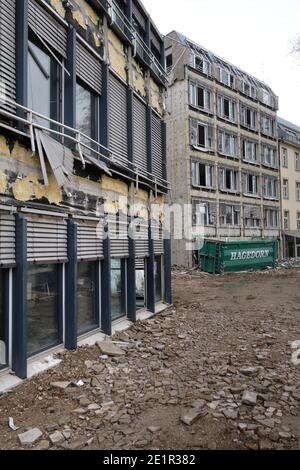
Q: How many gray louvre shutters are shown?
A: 12